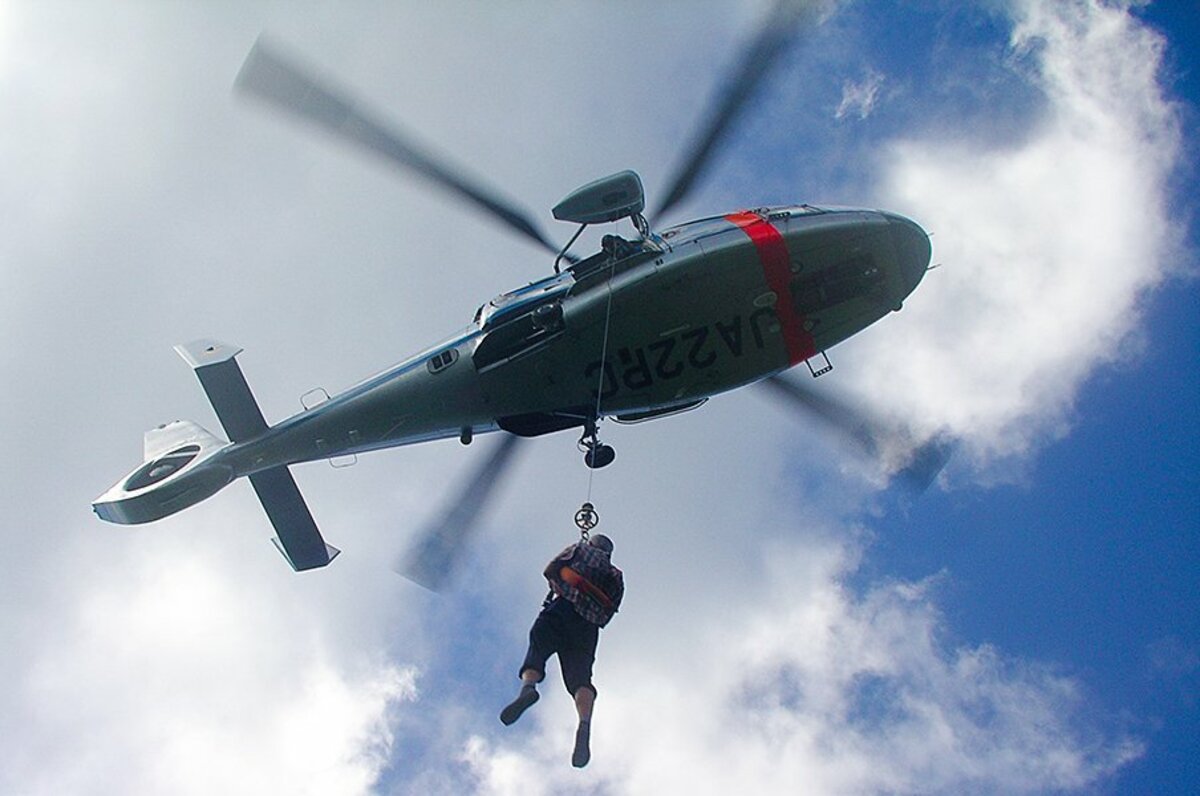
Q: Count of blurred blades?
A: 4